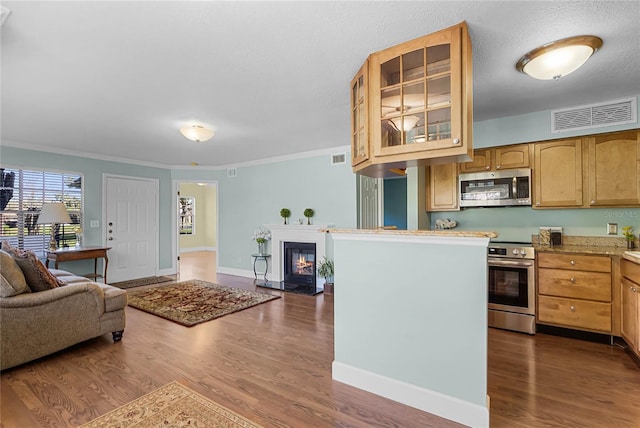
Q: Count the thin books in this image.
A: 0